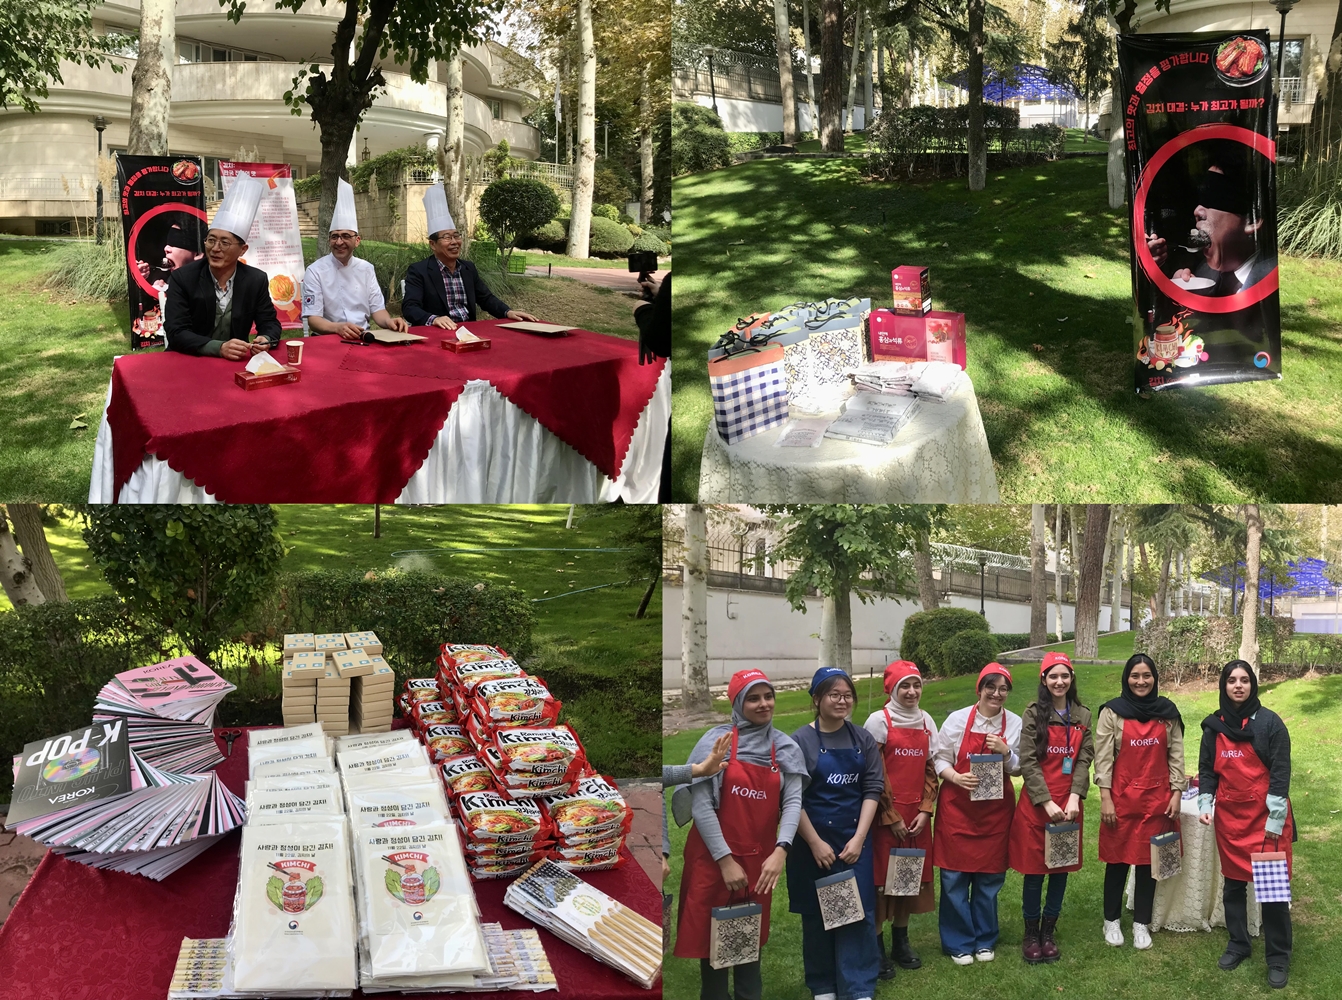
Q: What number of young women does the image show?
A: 7